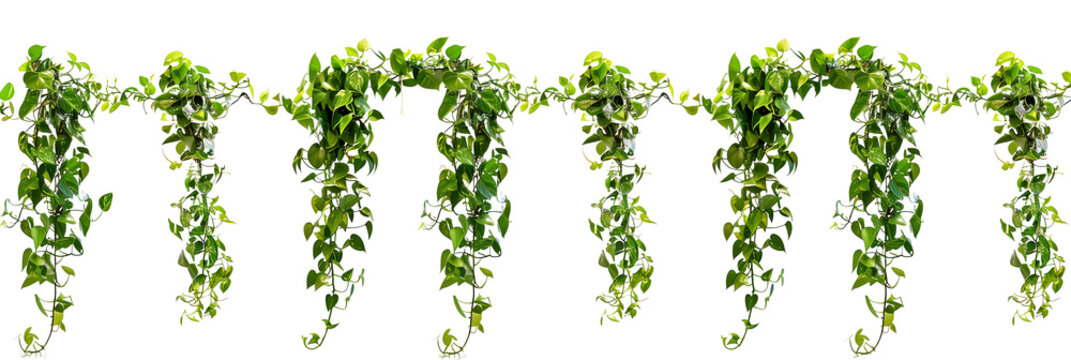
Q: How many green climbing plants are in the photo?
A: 8